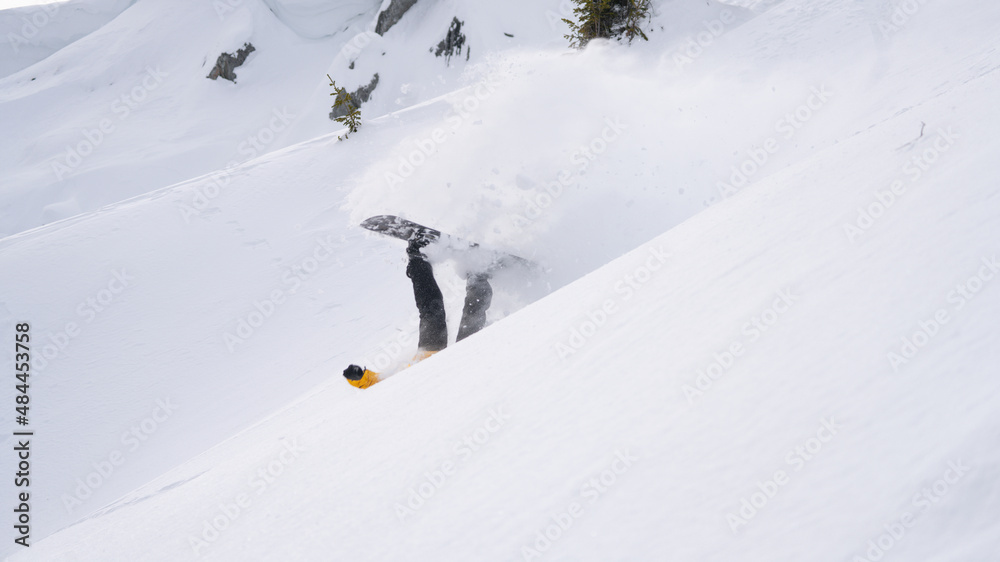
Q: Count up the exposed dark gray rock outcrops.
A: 4